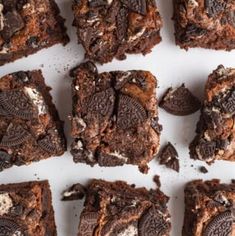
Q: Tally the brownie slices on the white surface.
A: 9